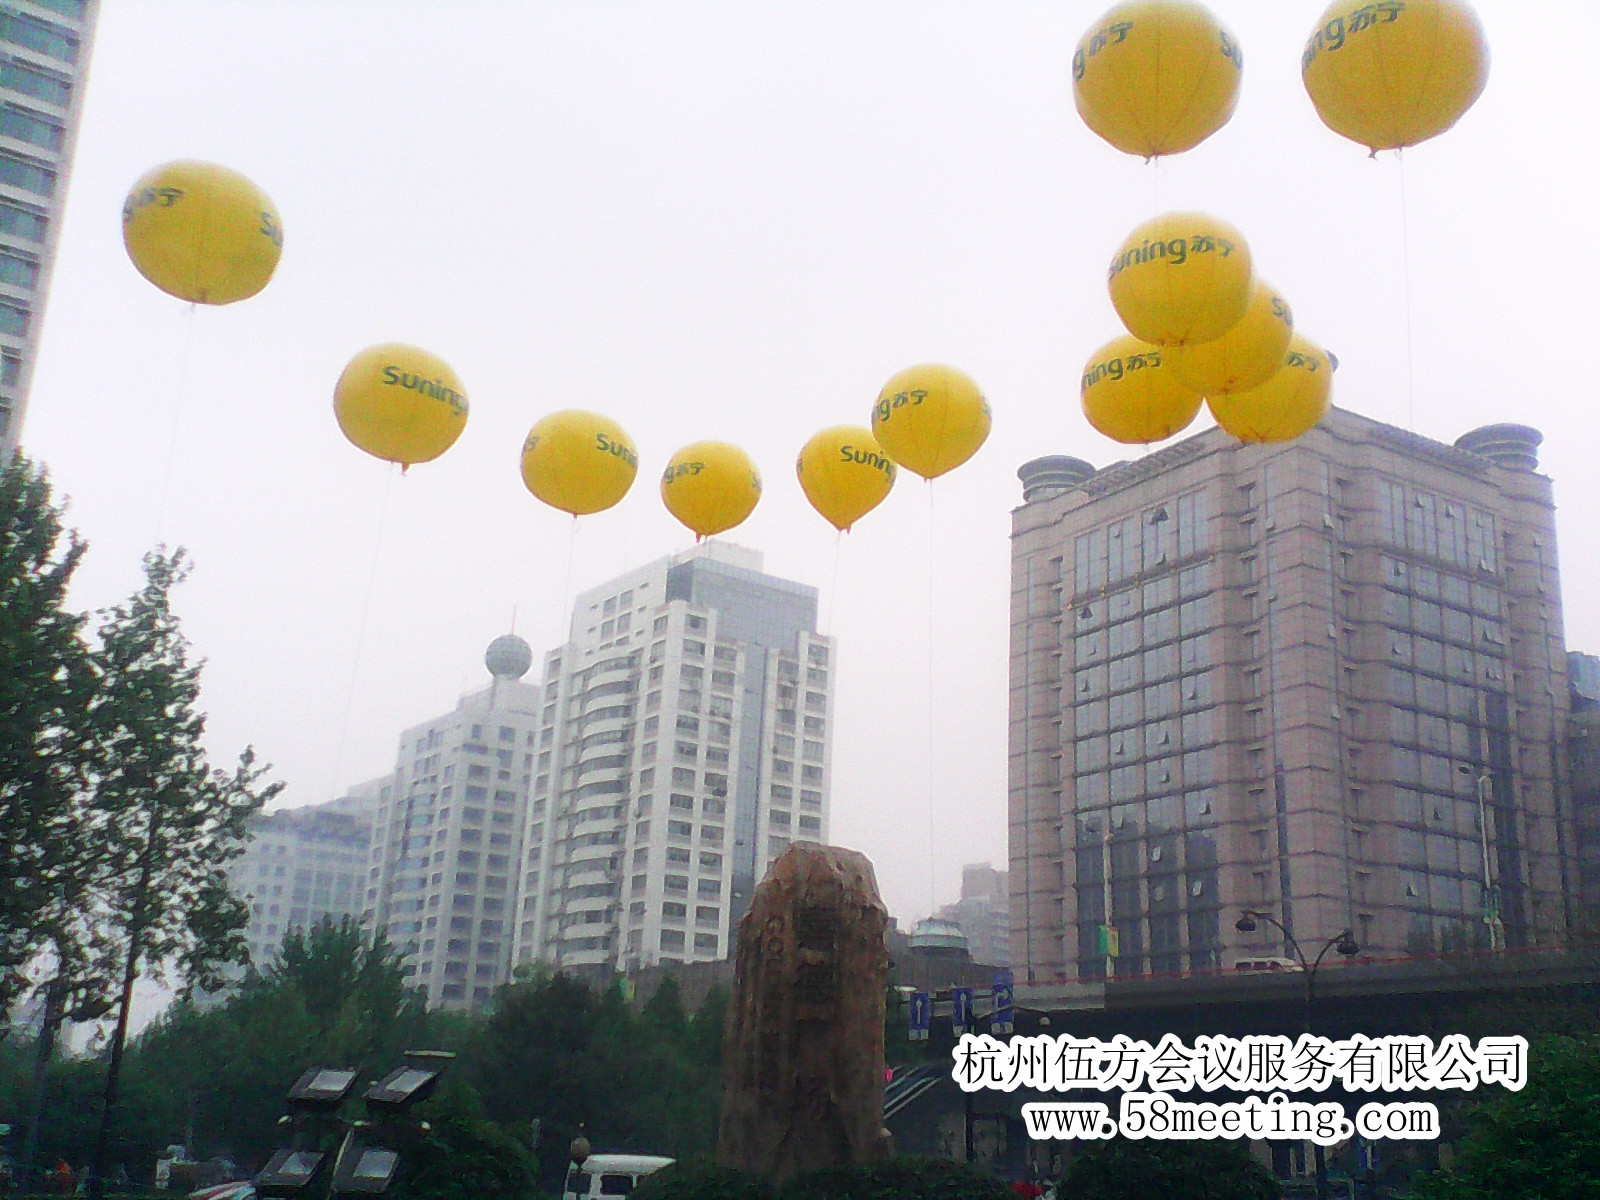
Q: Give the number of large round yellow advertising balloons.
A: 12